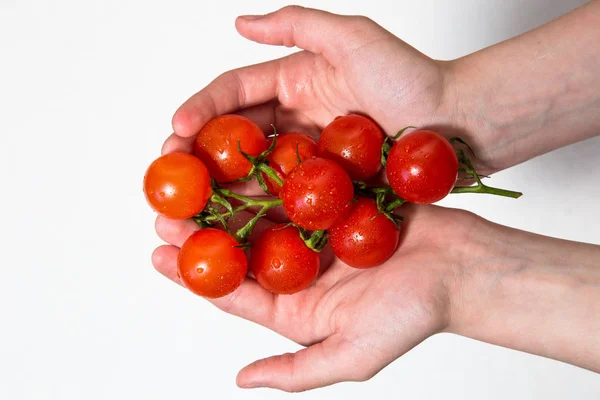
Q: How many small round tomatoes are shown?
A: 9